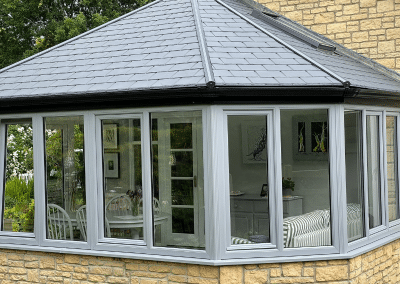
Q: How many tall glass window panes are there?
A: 9